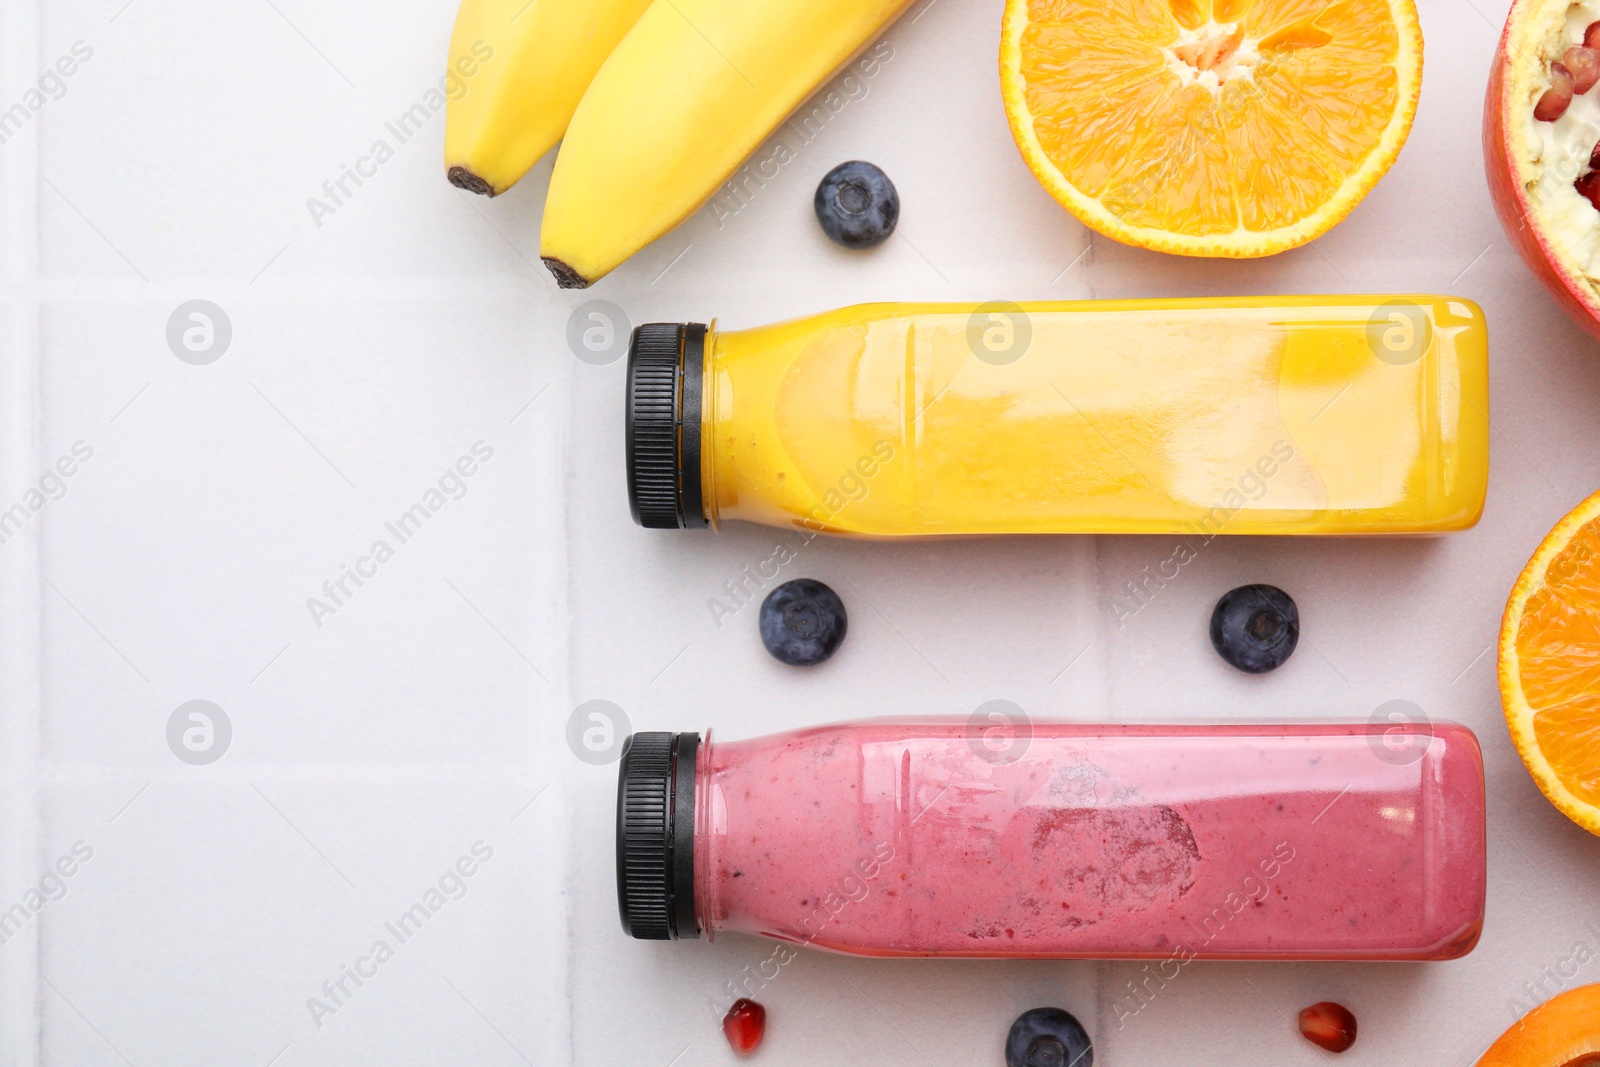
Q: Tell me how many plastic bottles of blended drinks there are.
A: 2